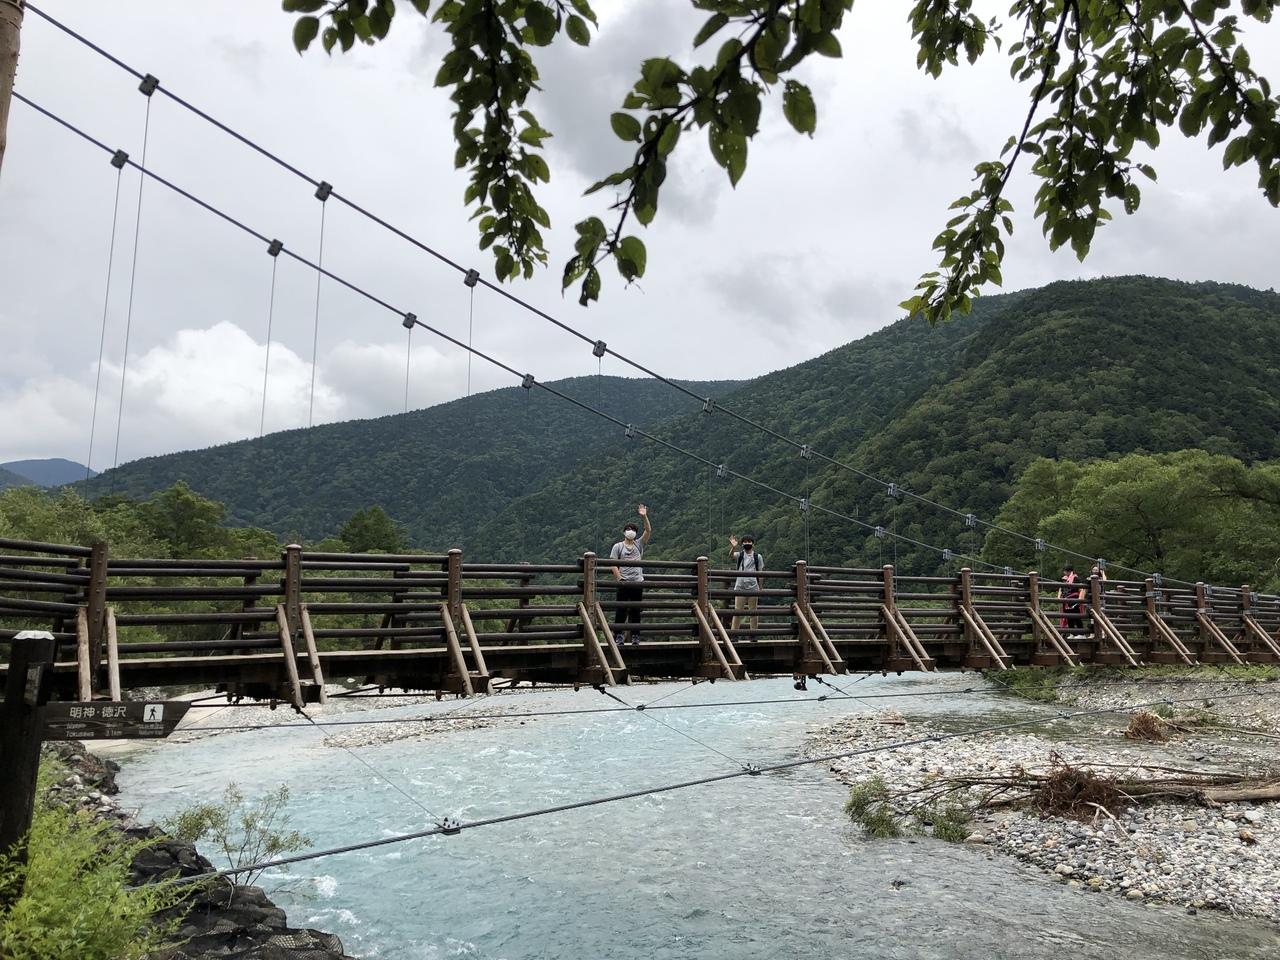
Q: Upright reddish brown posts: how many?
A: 13